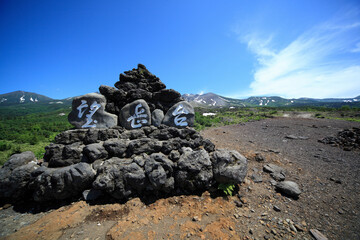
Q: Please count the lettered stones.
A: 3